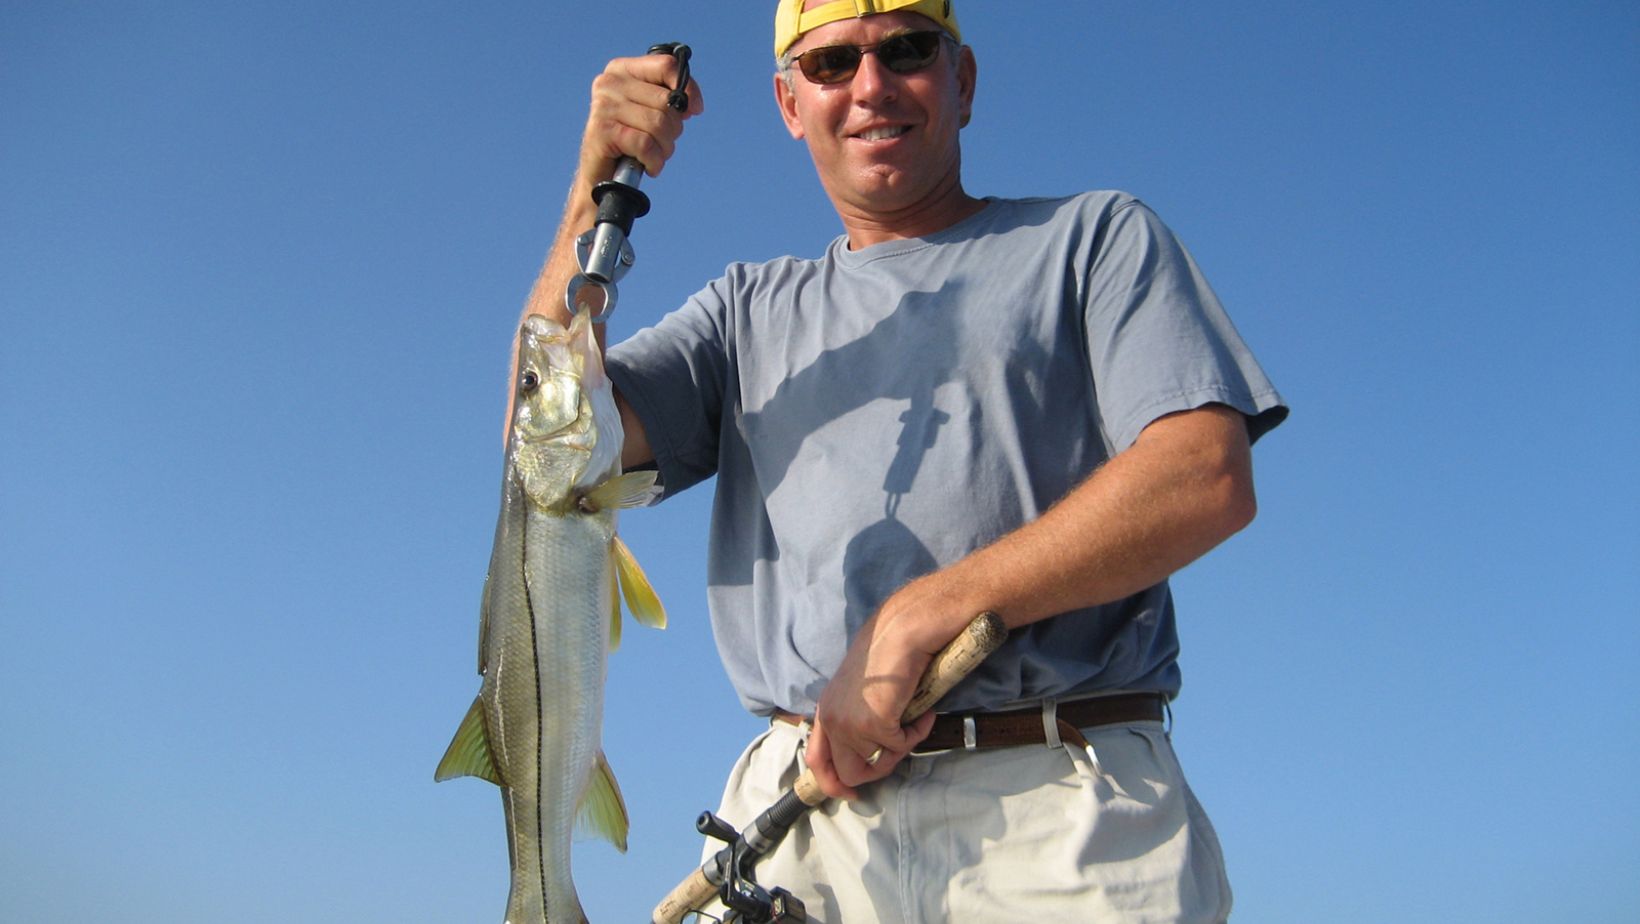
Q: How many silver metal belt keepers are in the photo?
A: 1